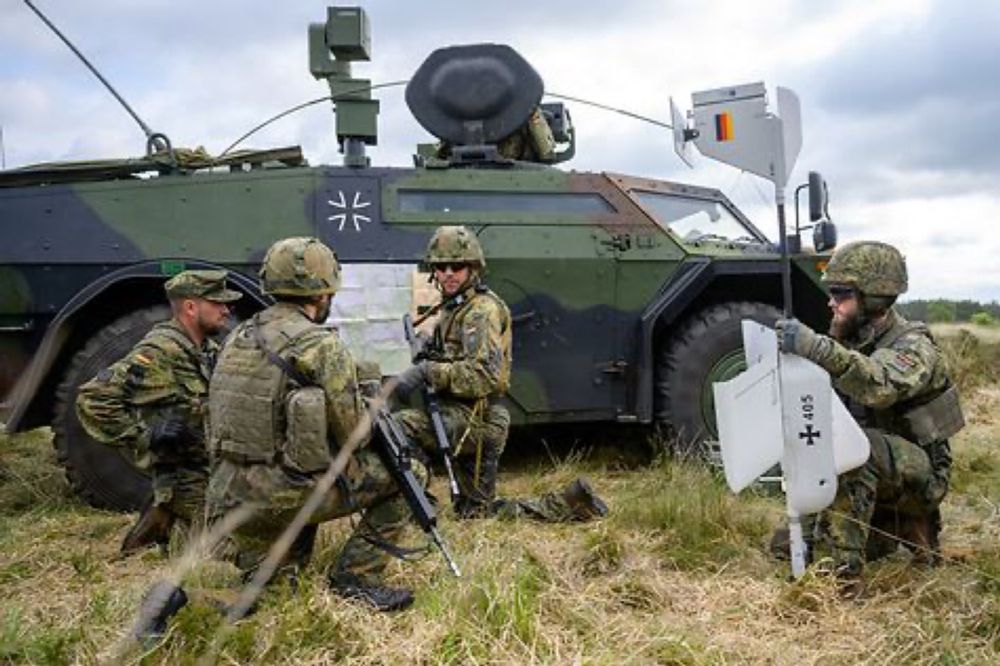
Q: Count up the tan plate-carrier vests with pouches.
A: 1